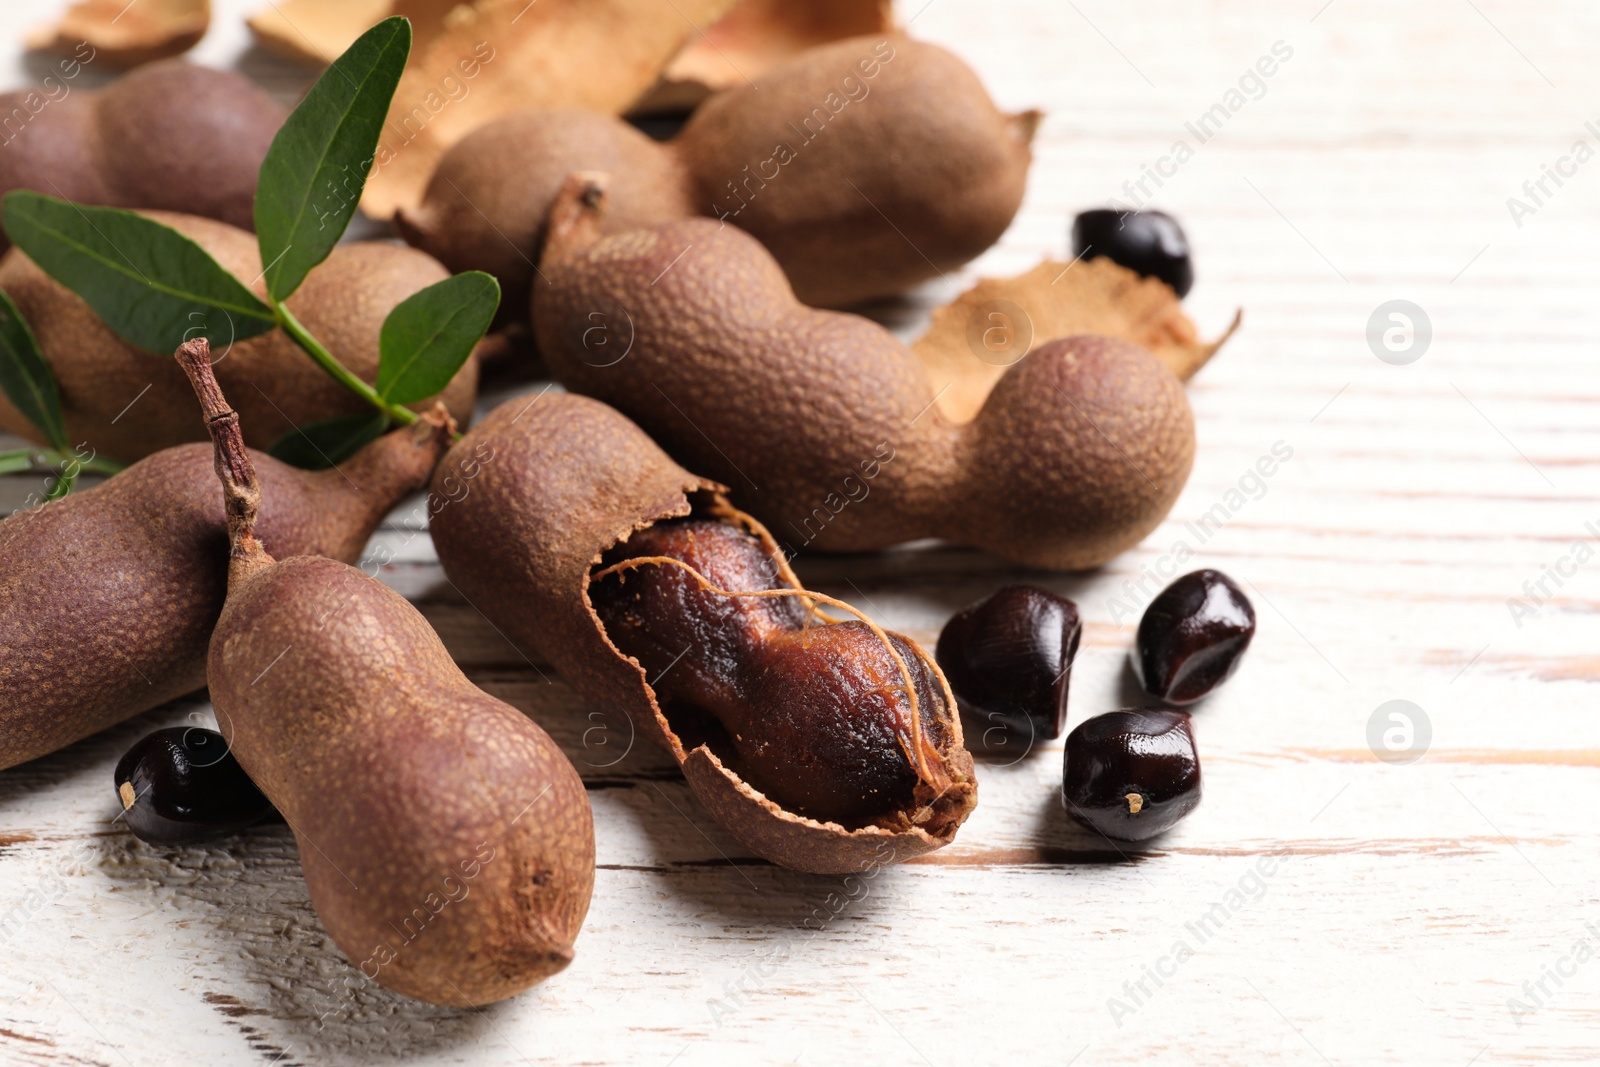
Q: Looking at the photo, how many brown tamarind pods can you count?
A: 7